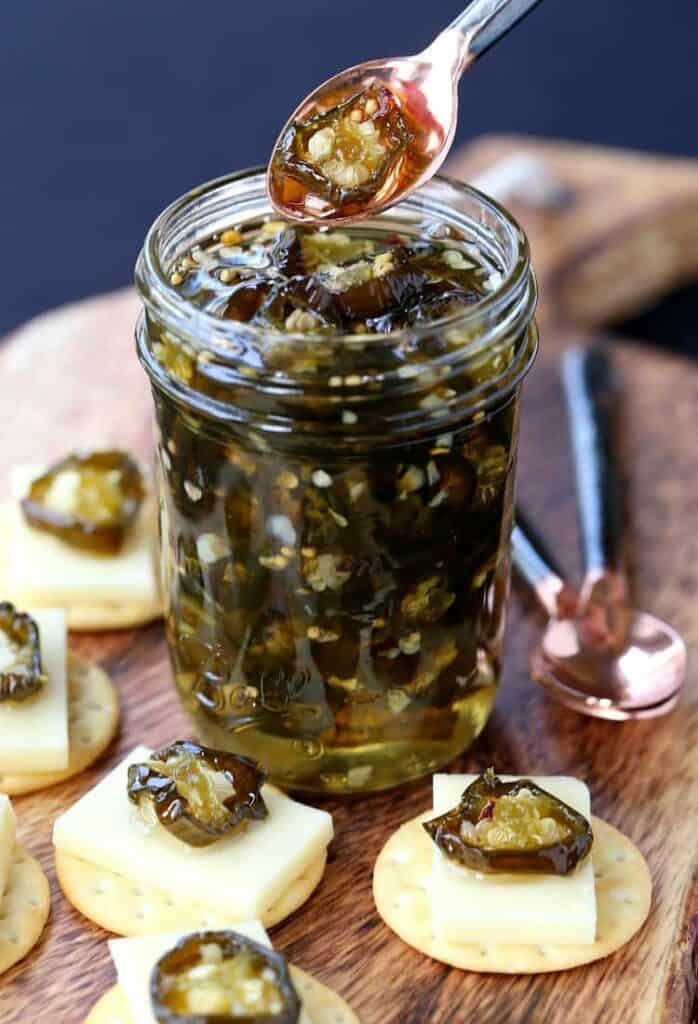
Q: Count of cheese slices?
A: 6